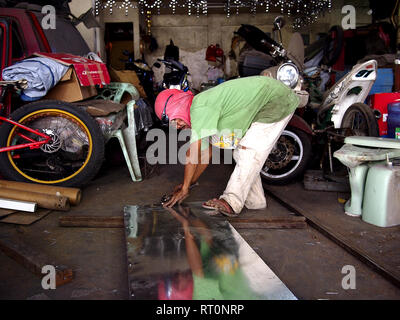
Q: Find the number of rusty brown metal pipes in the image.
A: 2